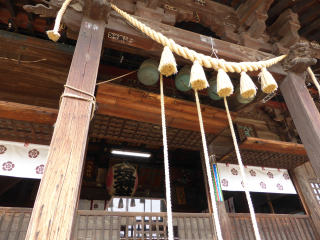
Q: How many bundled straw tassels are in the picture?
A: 5